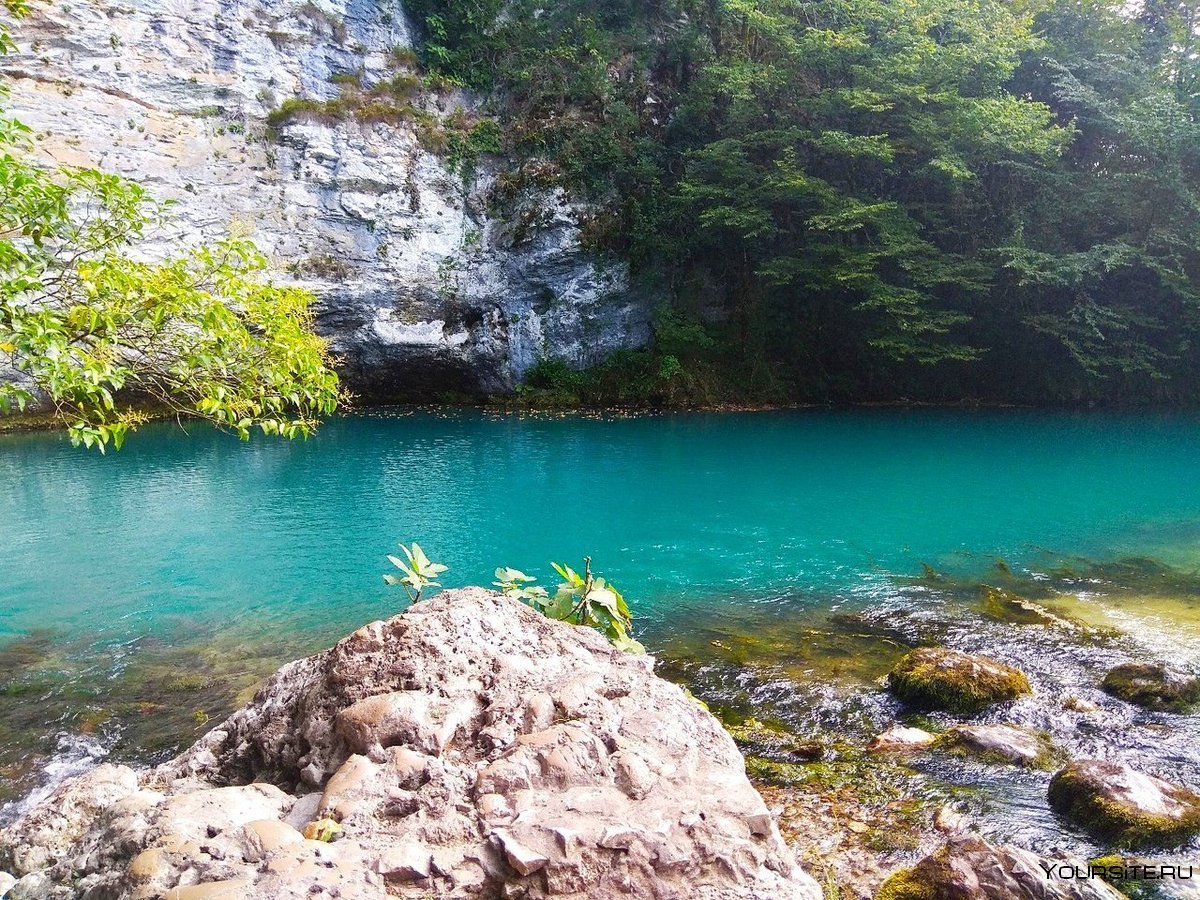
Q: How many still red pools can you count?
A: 0